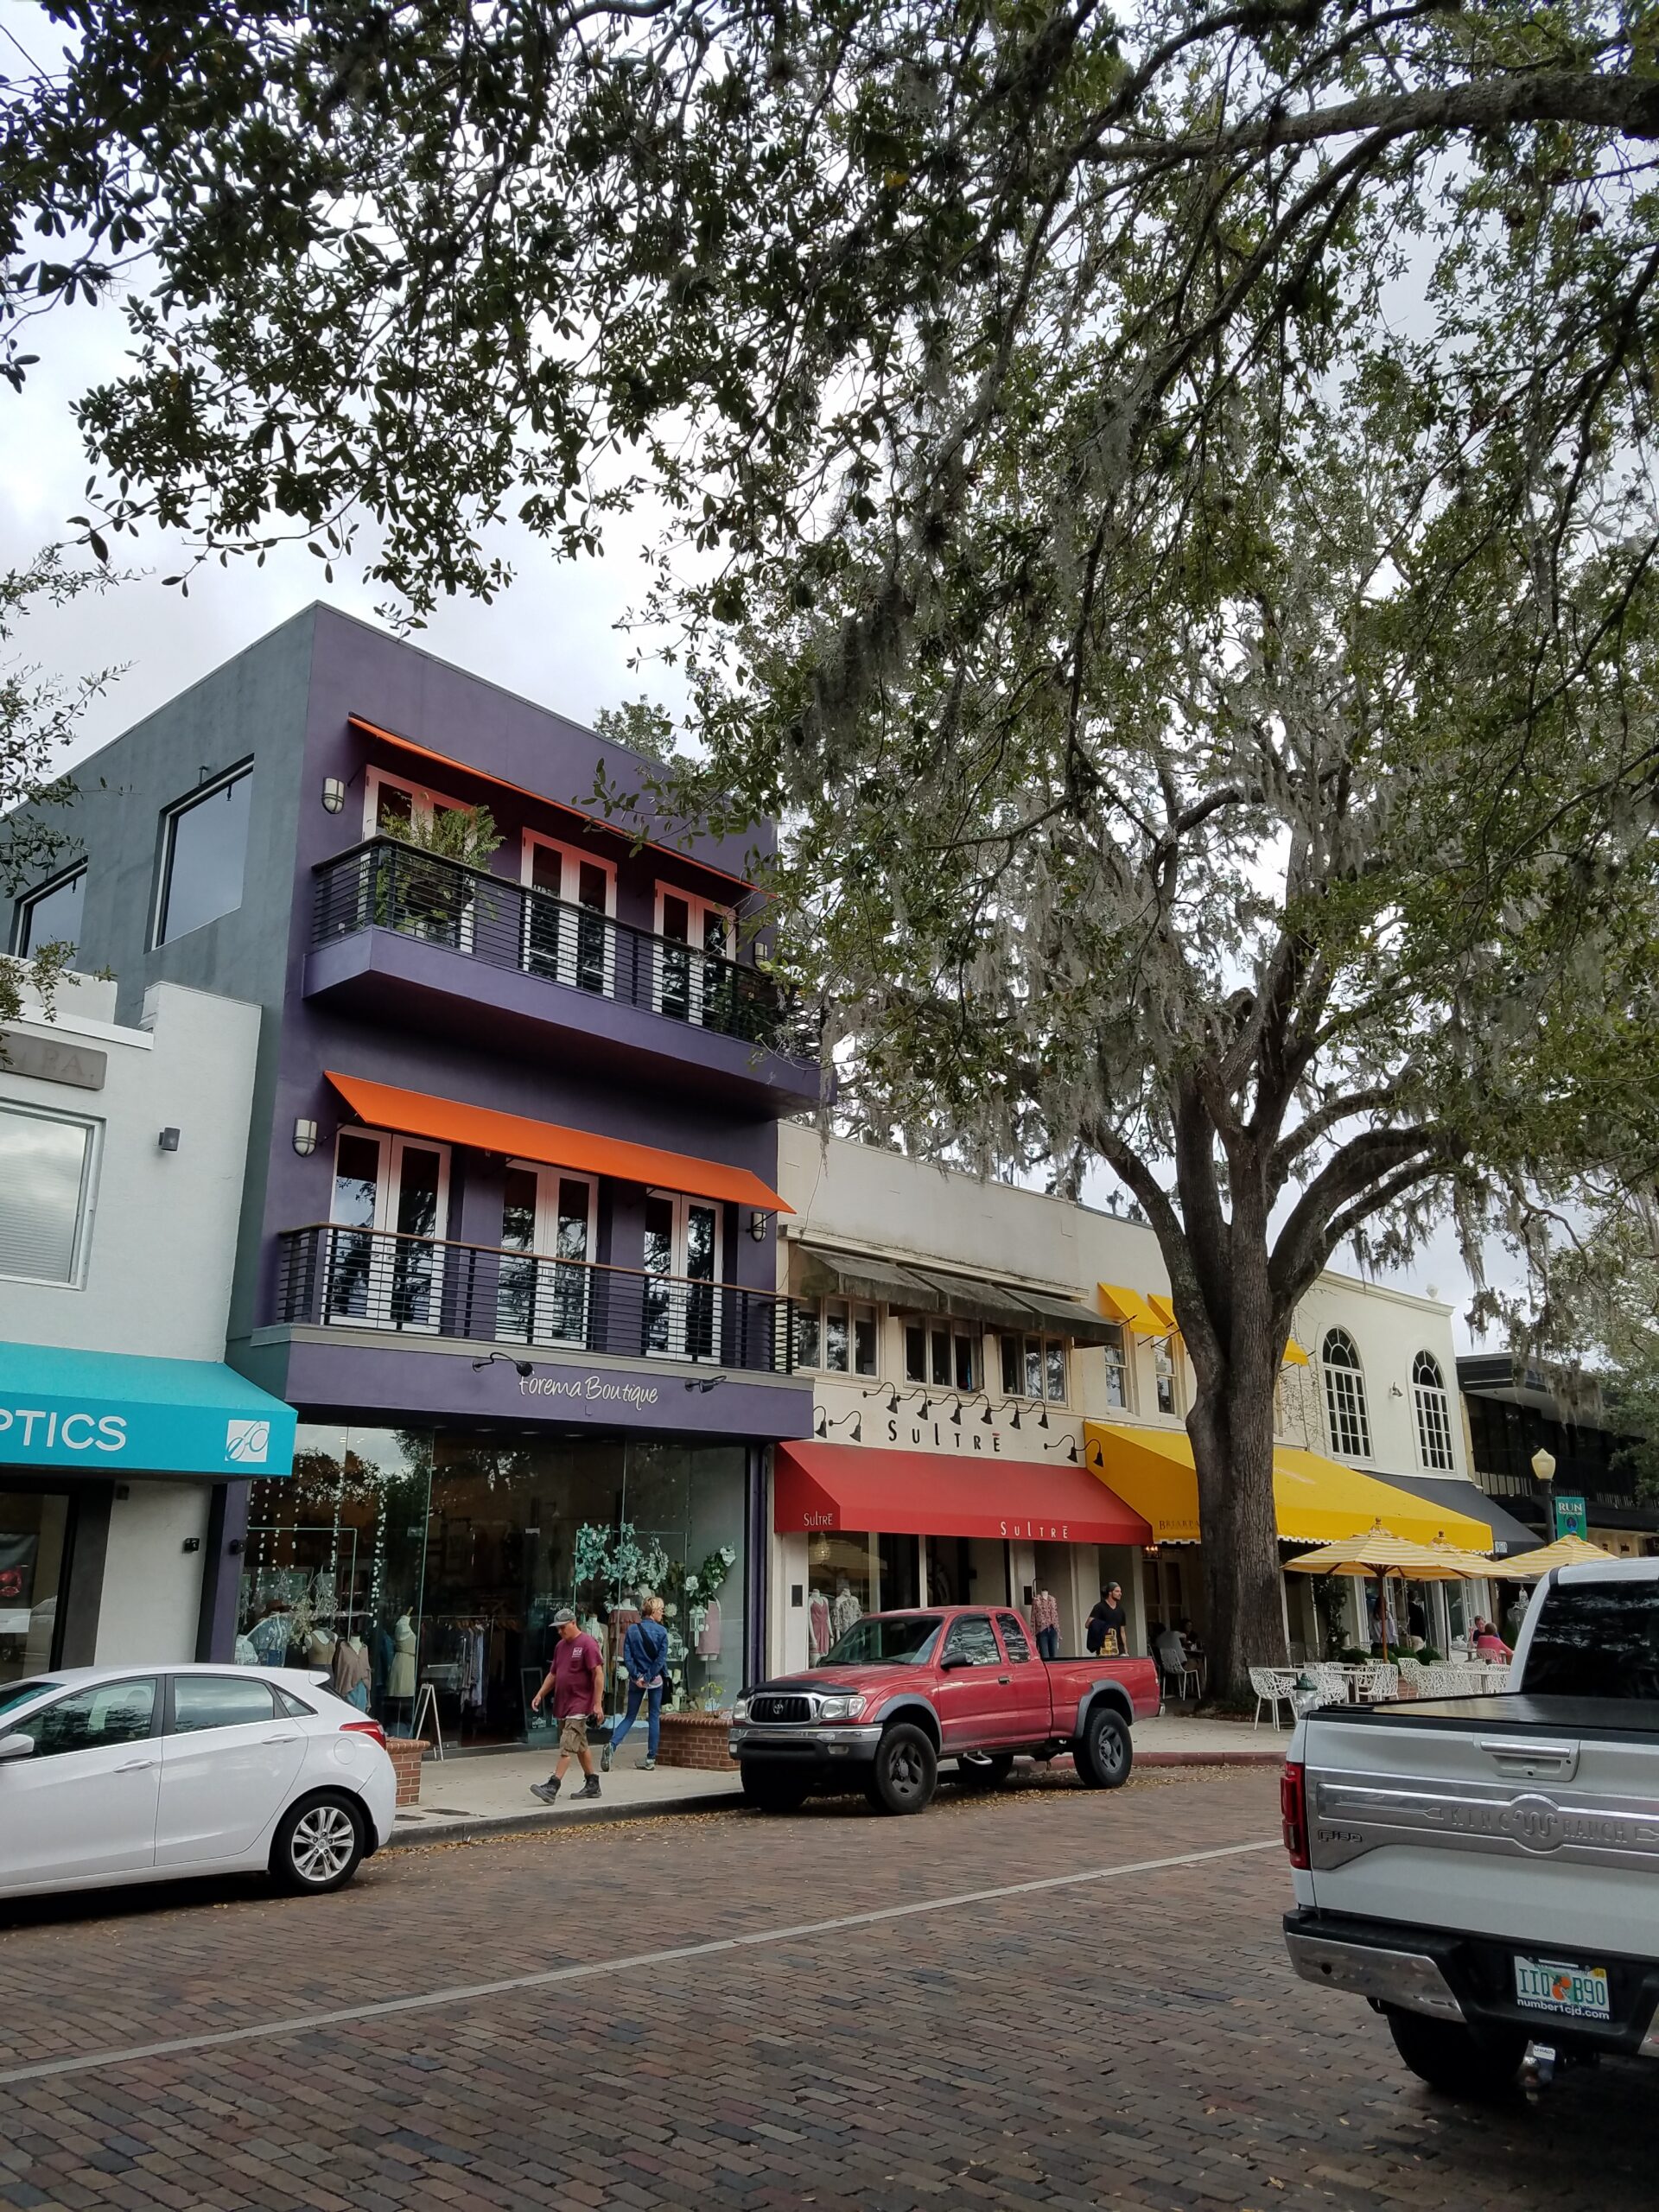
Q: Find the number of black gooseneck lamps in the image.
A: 12